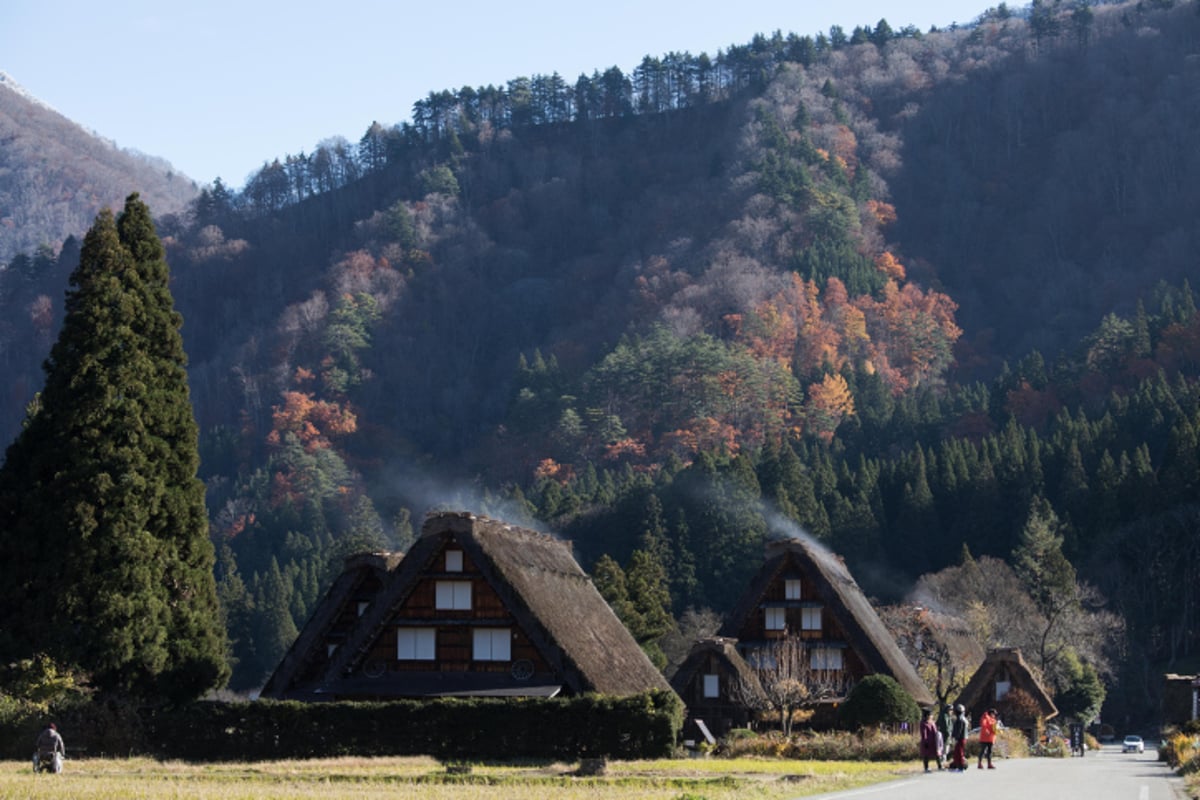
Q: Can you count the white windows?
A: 13